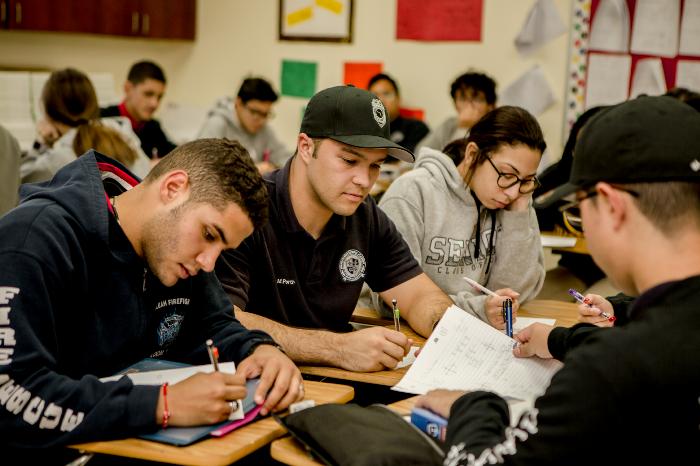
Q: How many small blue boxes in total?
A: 1